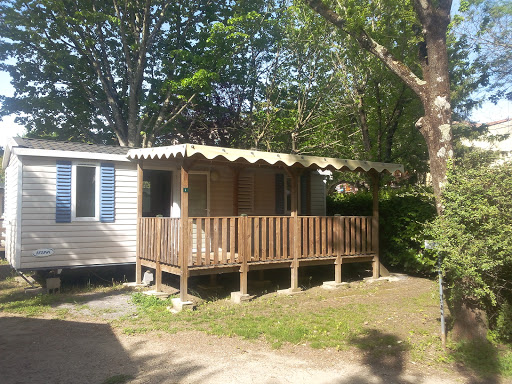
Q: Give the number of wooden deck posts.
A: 7